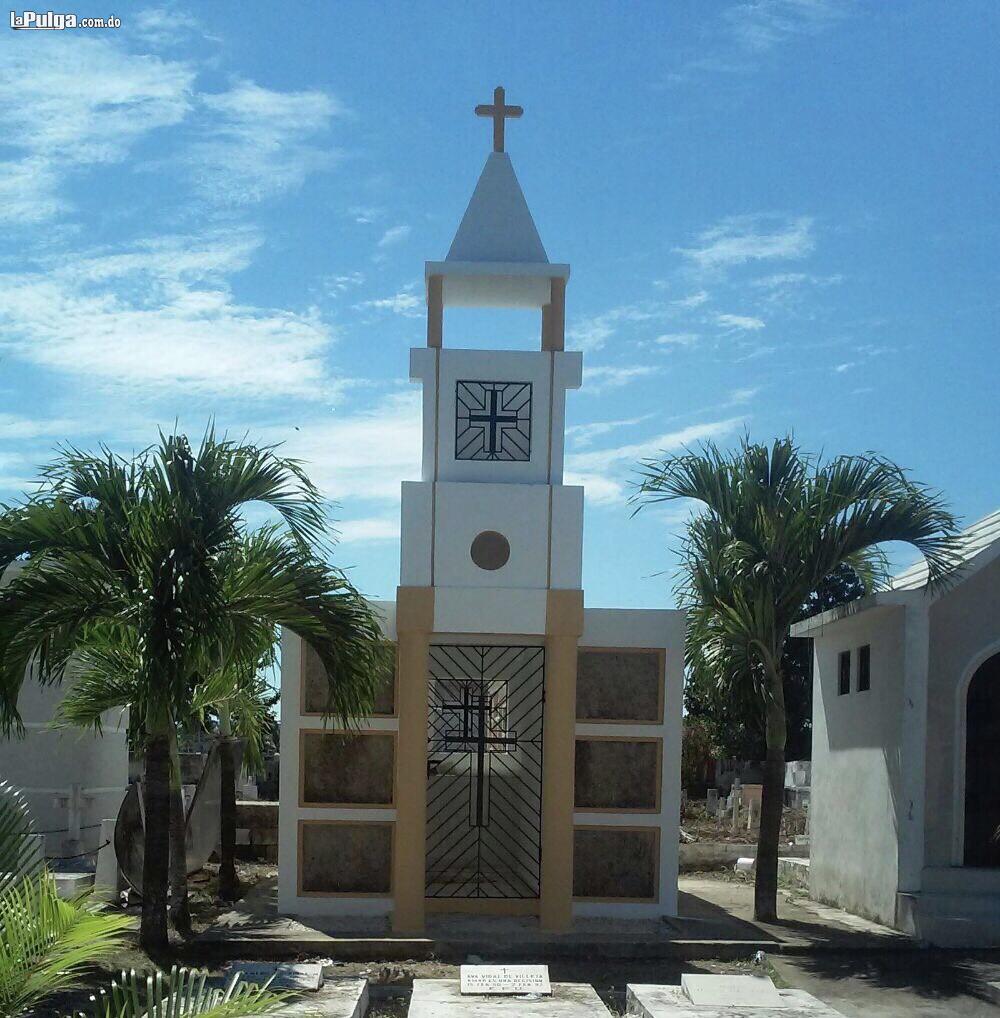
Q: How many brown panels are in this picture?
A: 6